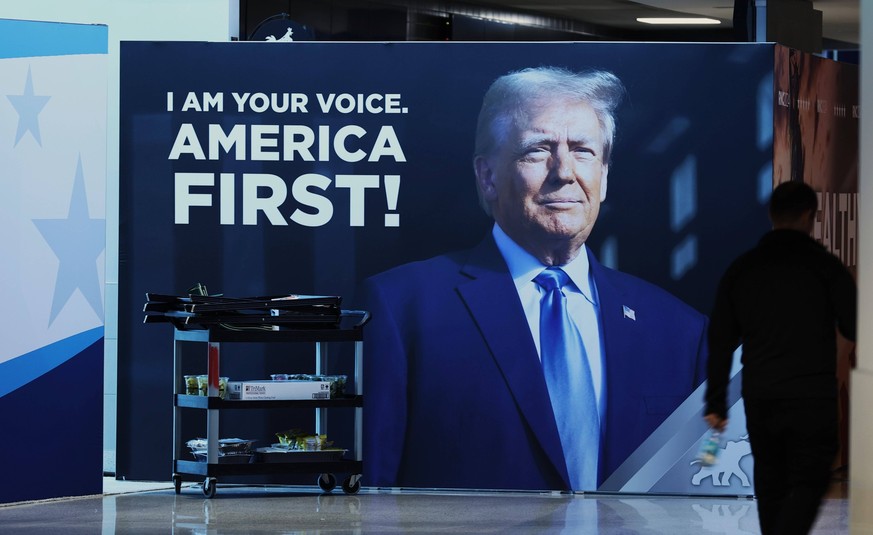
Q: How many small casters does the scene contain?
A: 4